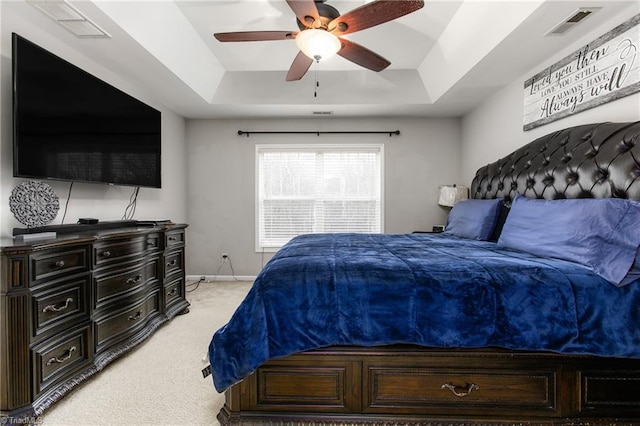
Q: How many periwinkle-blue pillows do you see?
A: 2